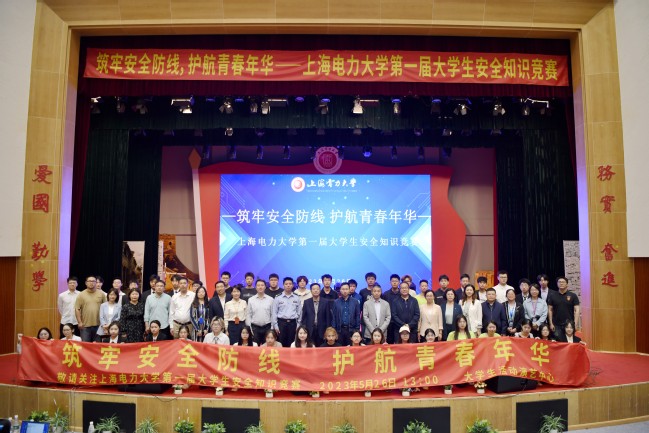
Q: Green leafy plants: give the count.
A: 12